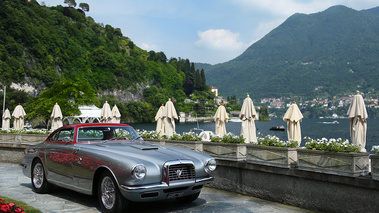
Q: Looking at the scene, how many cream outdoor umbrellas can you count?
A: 11